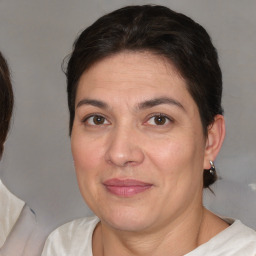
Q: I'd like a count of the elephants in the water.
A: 0